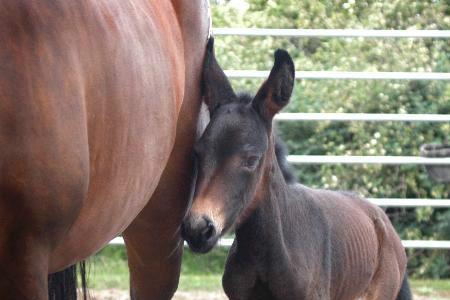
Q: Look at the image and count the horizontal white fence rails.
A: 6